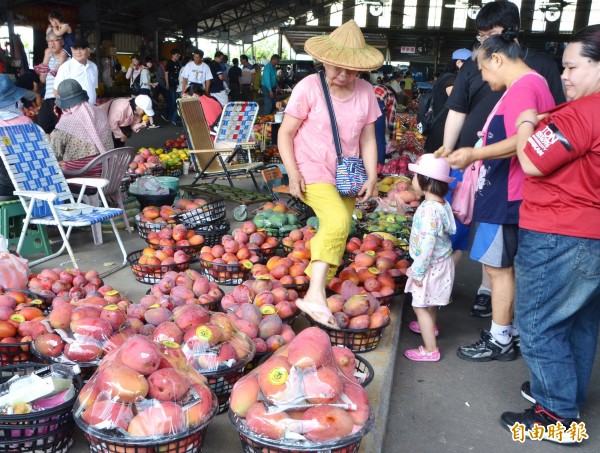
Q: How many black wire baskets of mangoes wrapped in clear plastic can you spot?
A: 4